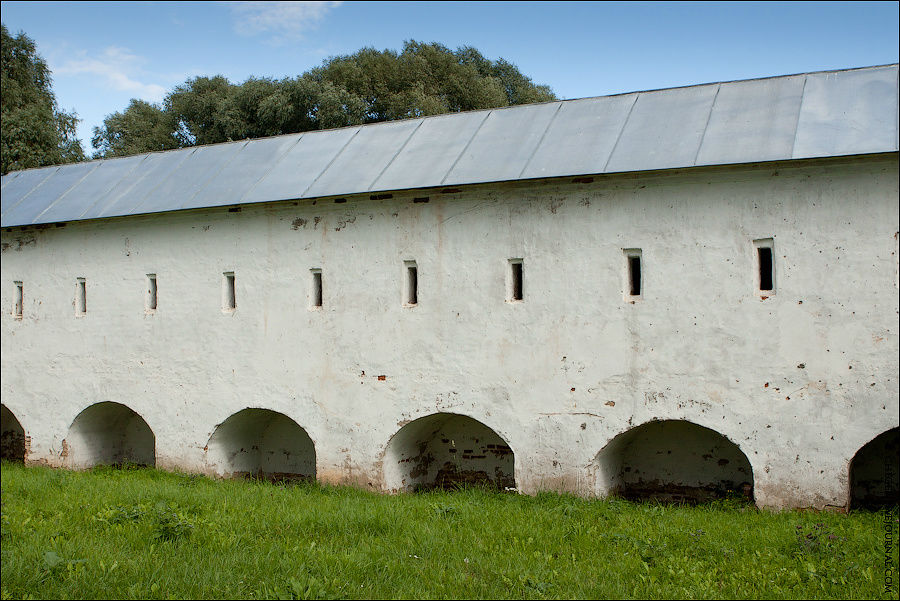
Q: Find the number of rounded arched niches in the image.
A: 6